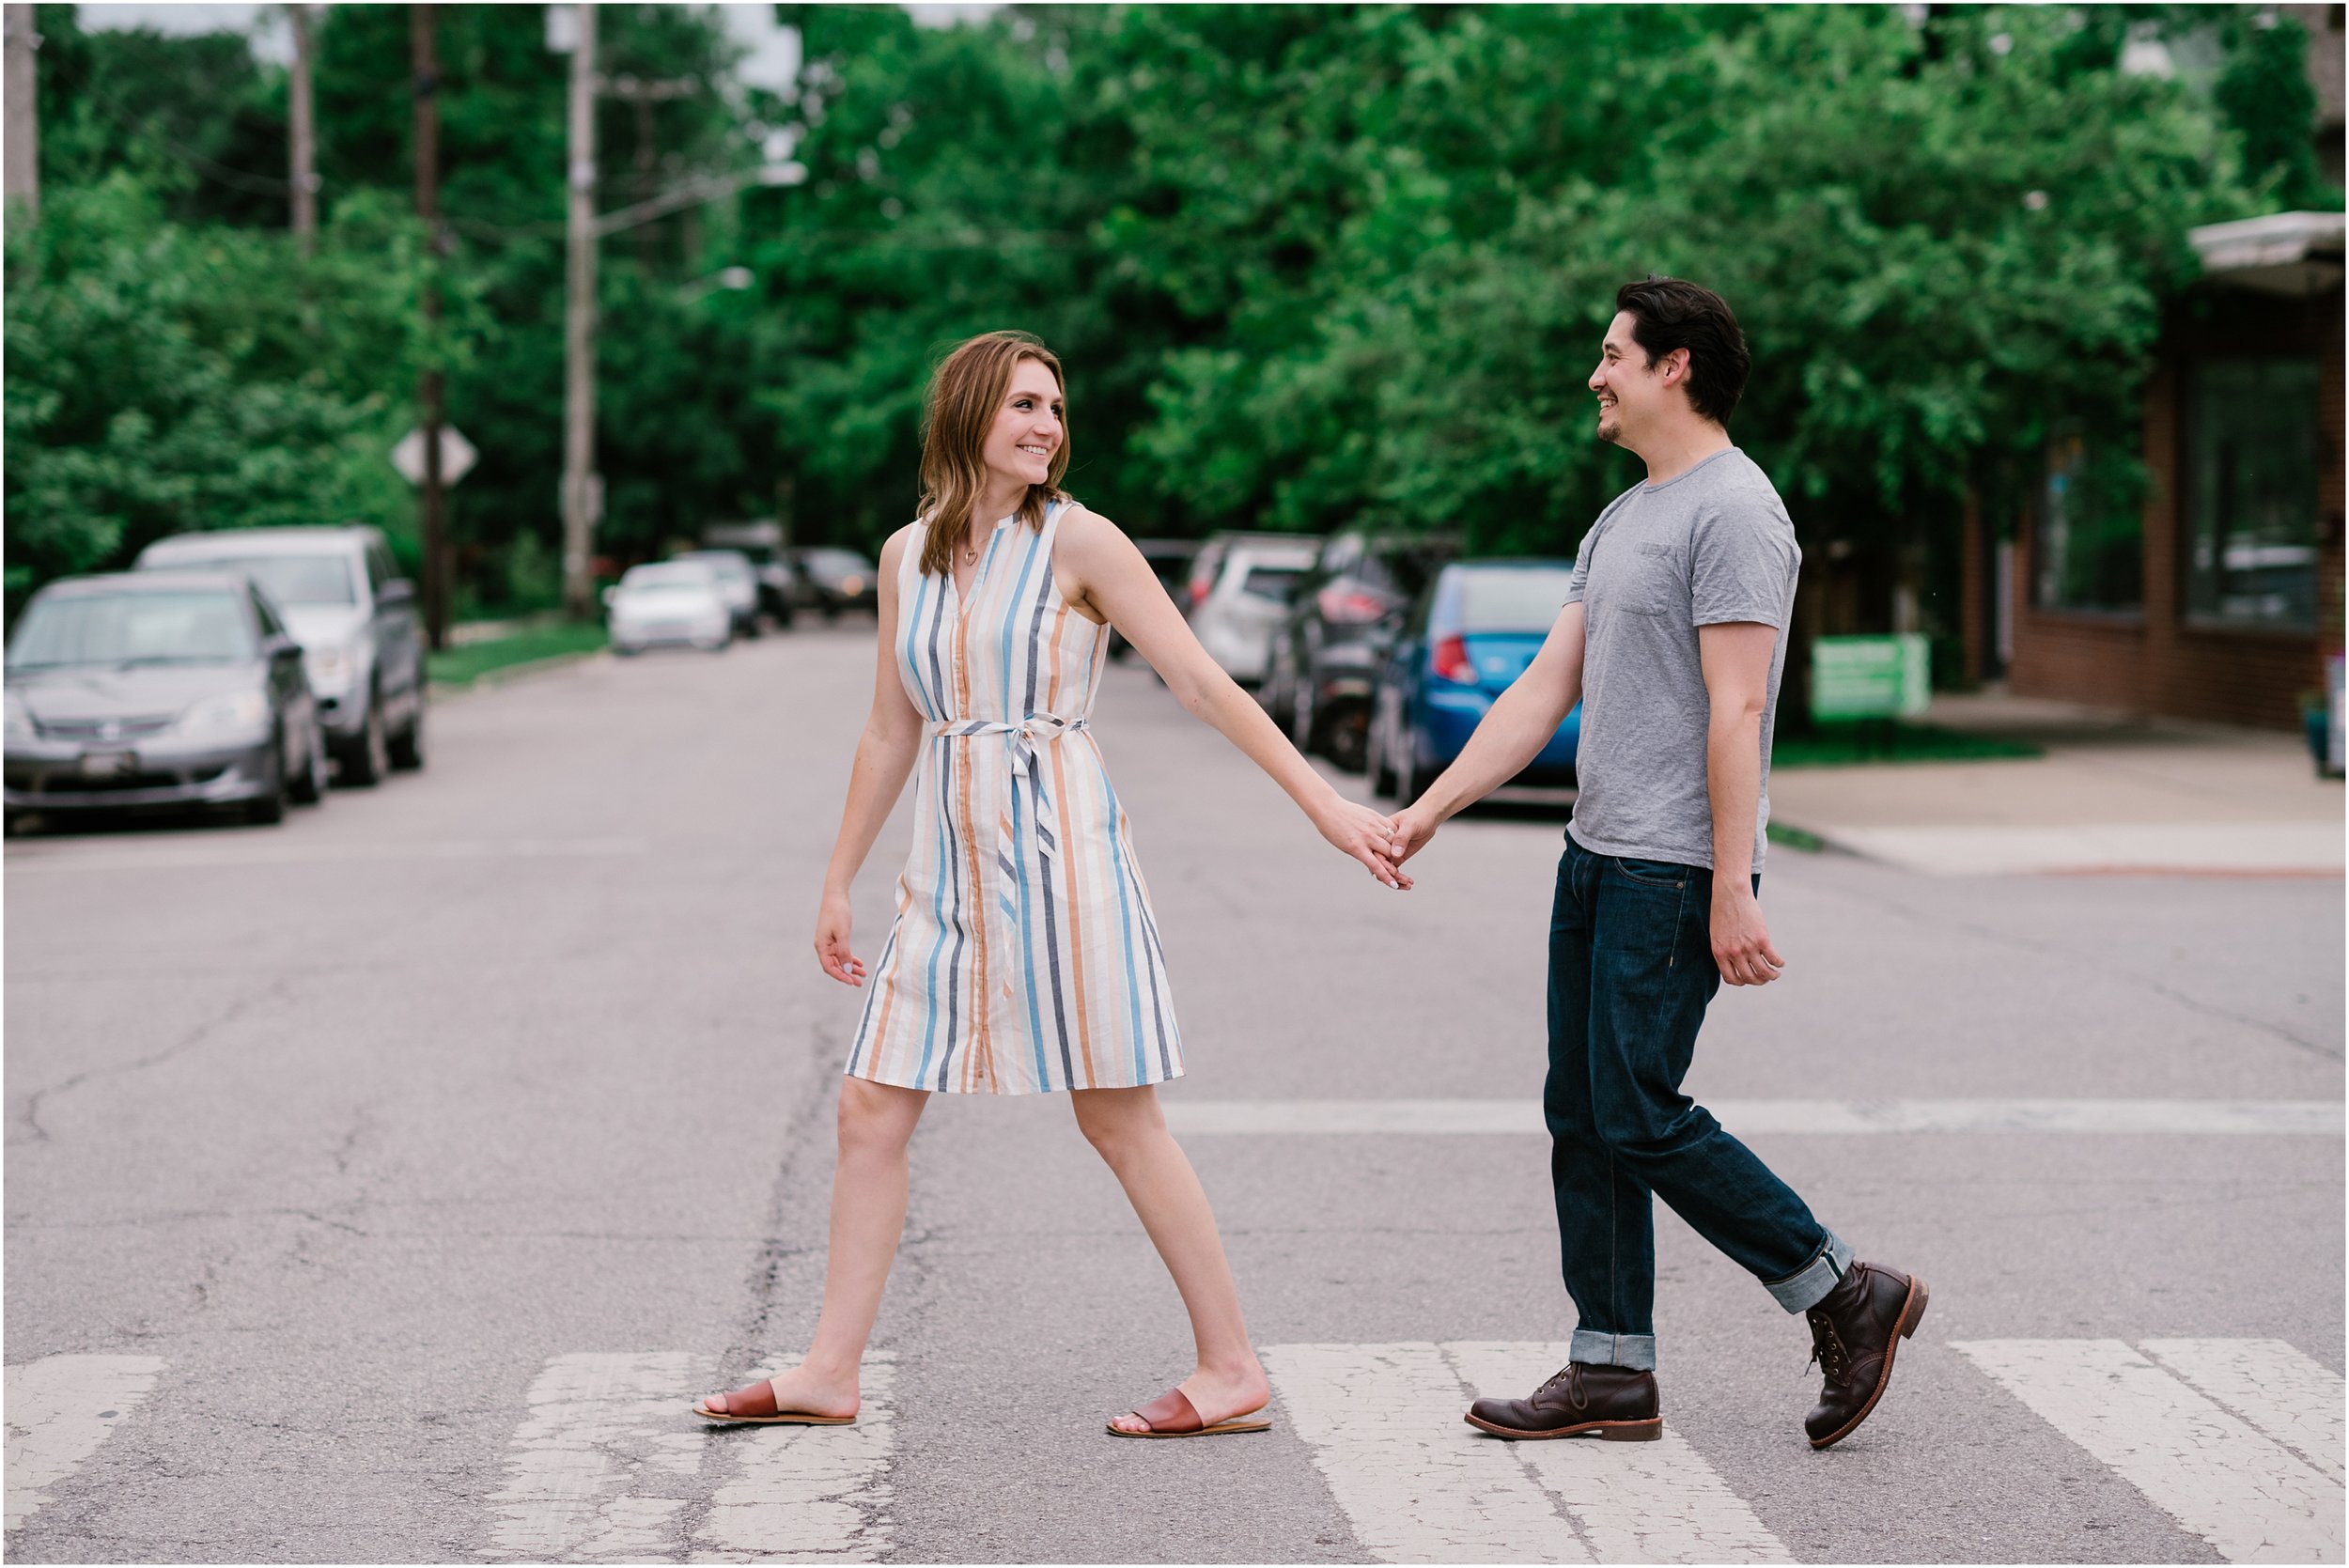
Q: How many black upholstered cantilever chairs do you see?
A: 0